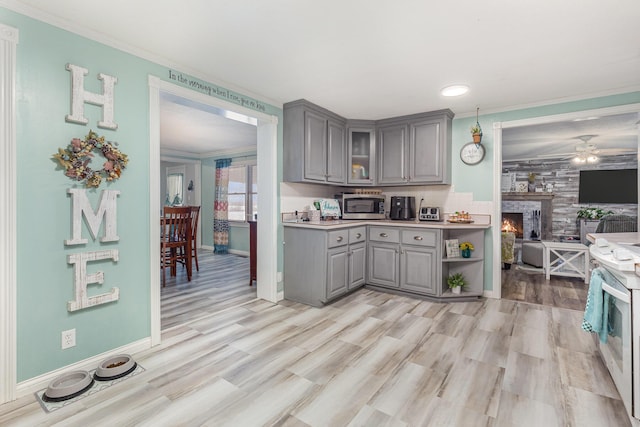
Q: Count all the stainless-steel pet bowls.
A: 2